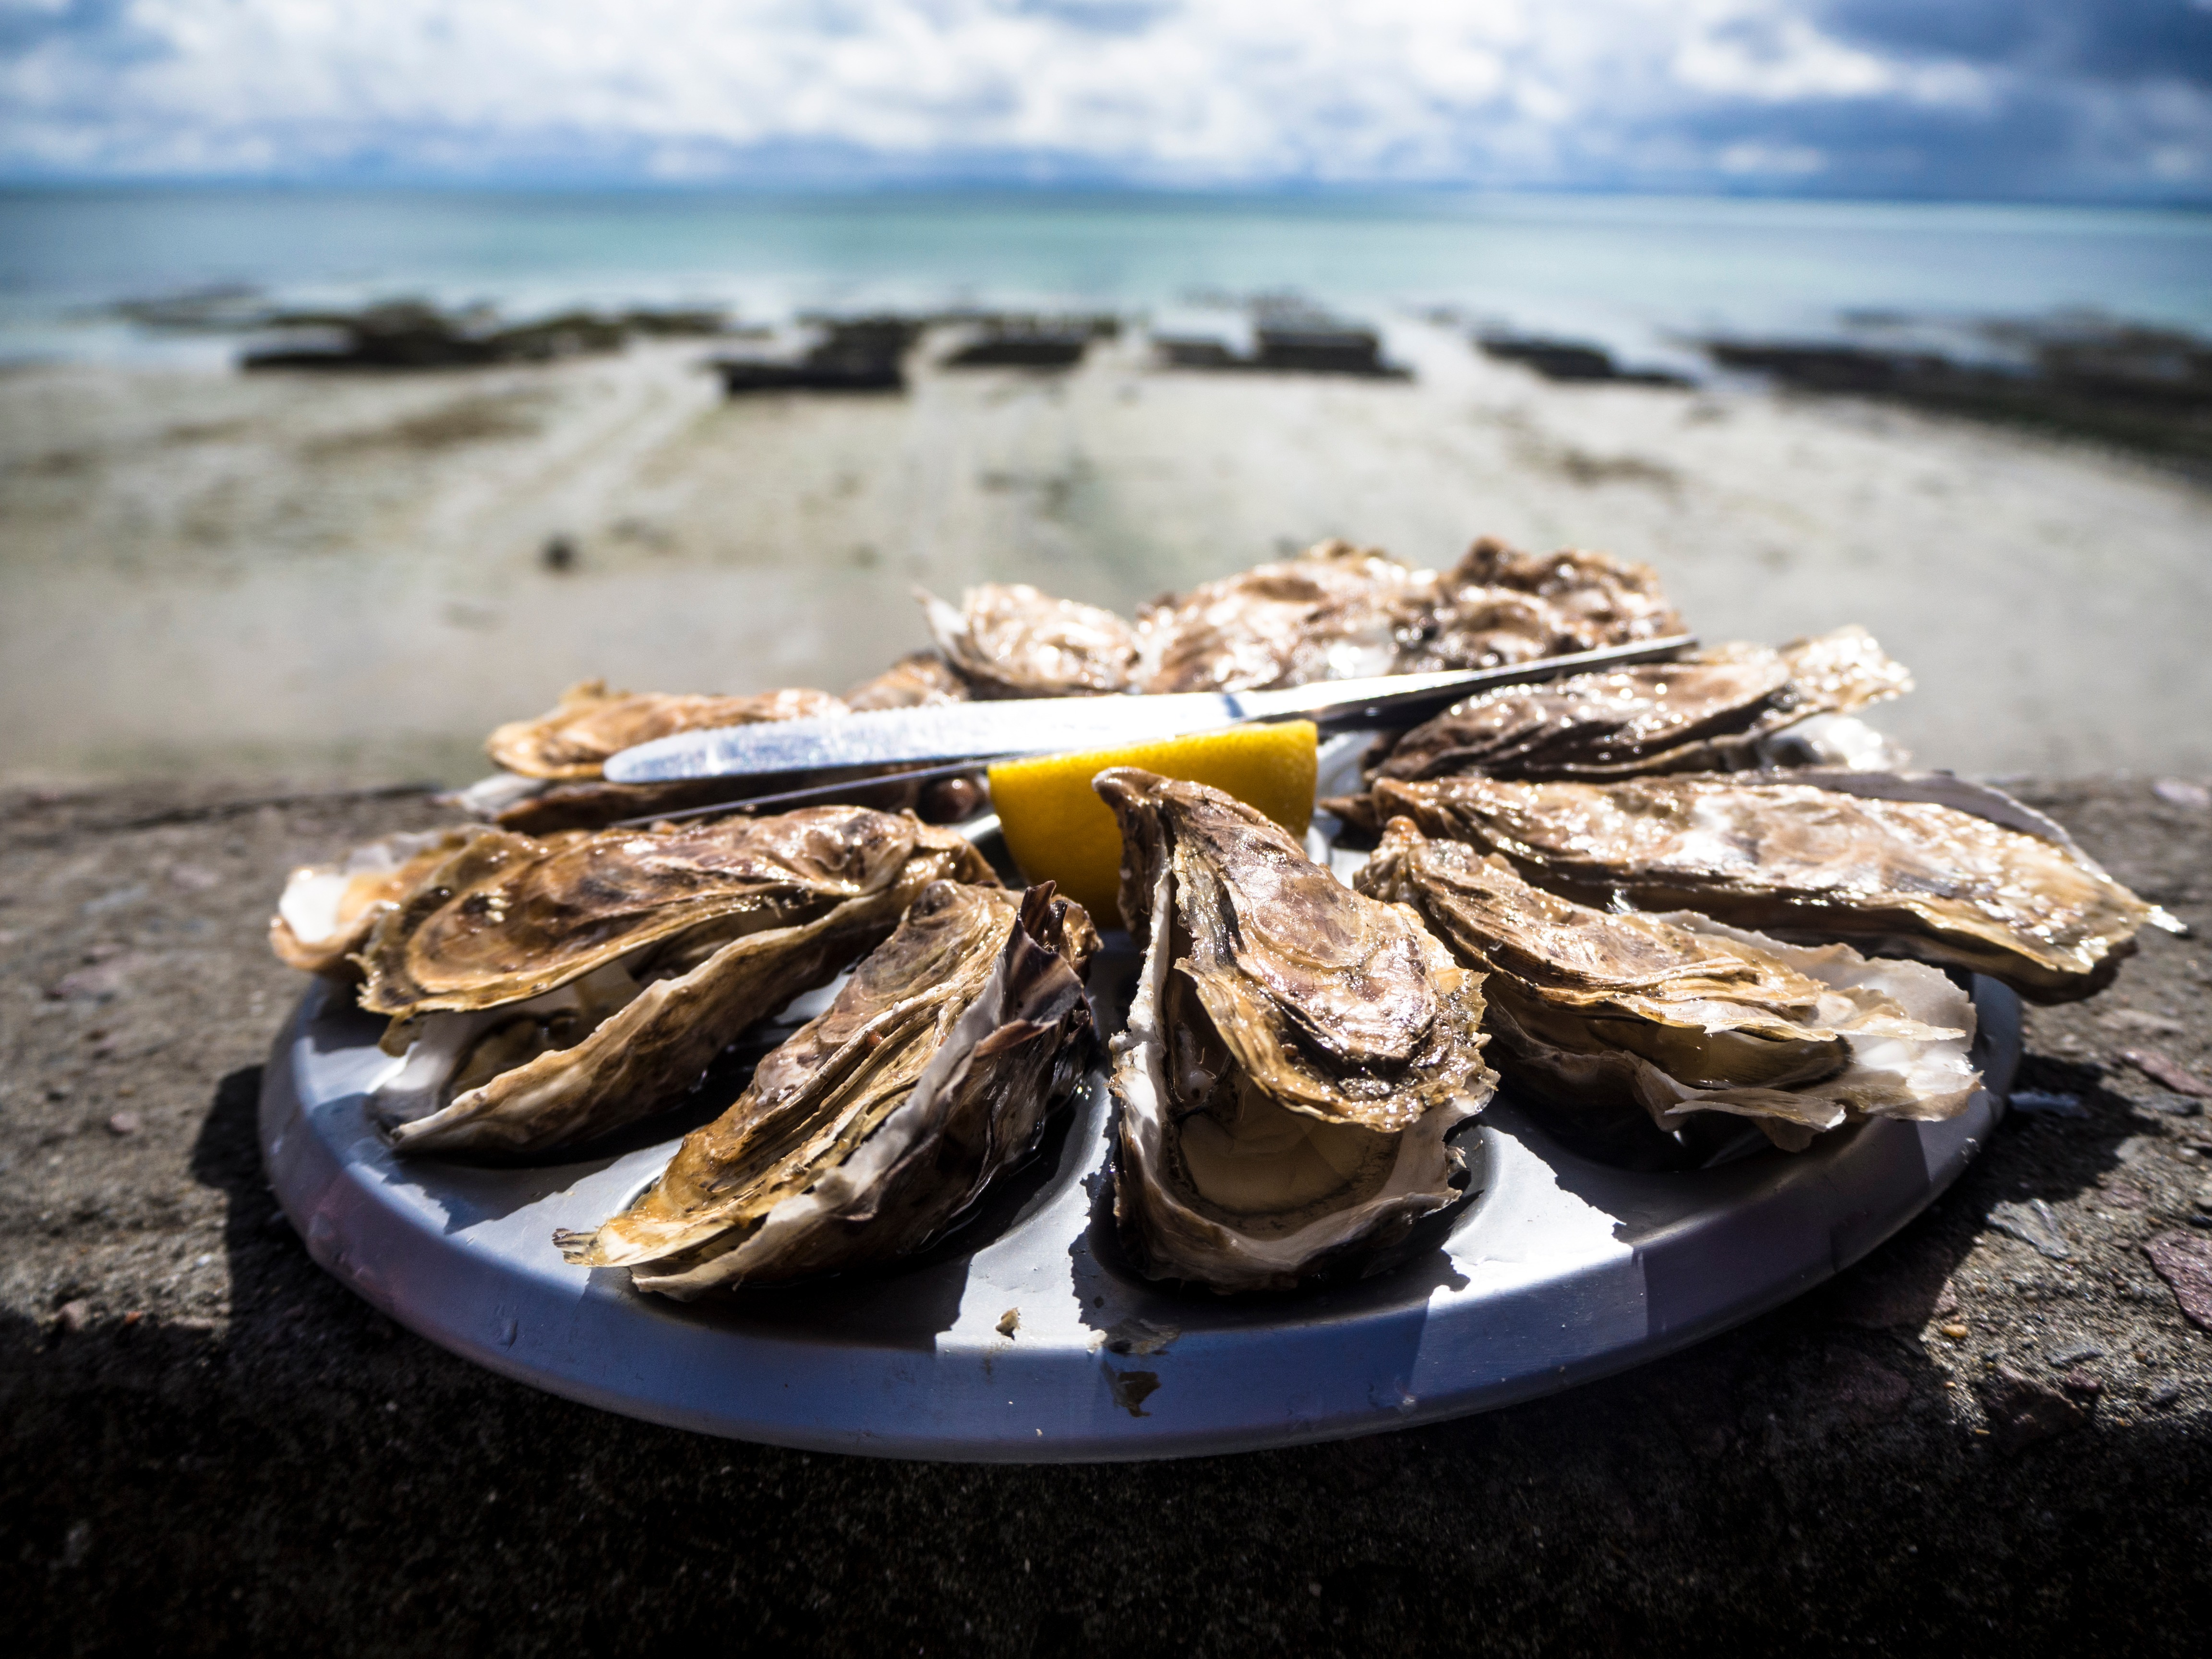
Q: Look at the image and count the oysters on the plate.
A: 12